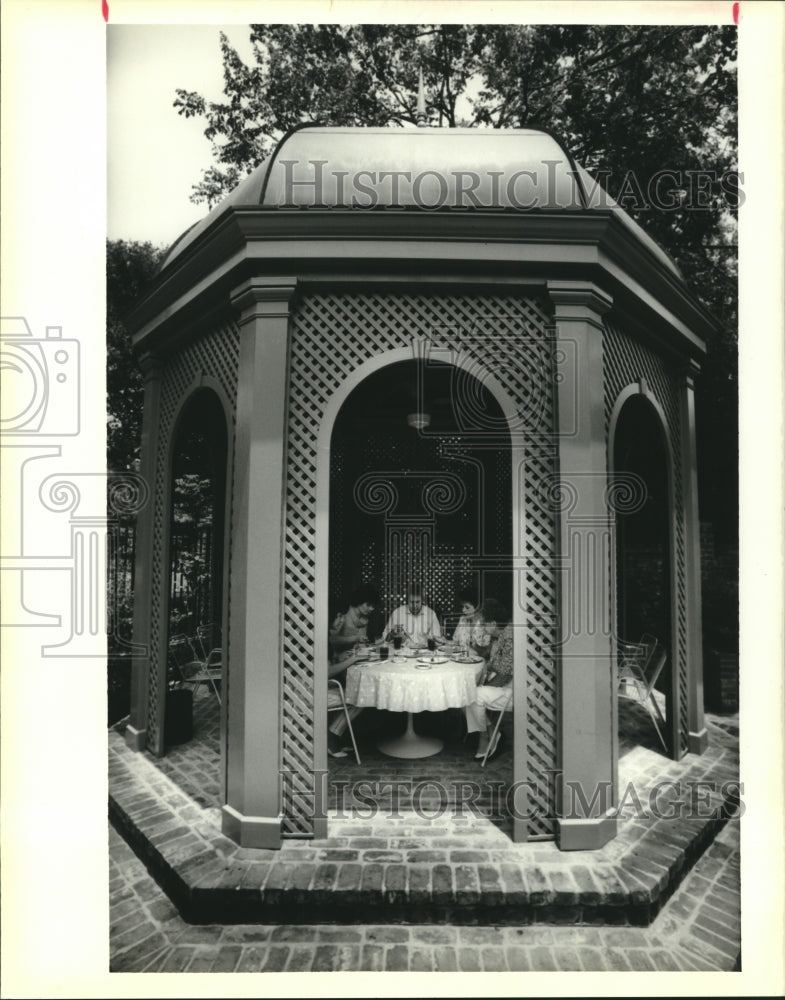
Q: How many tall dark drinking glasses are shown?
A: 3